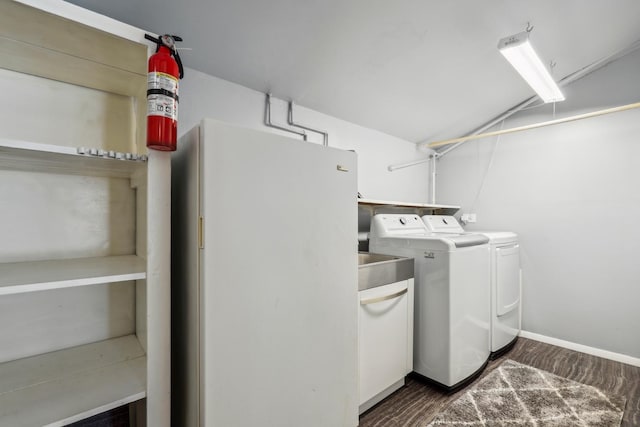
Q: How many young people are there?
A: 0